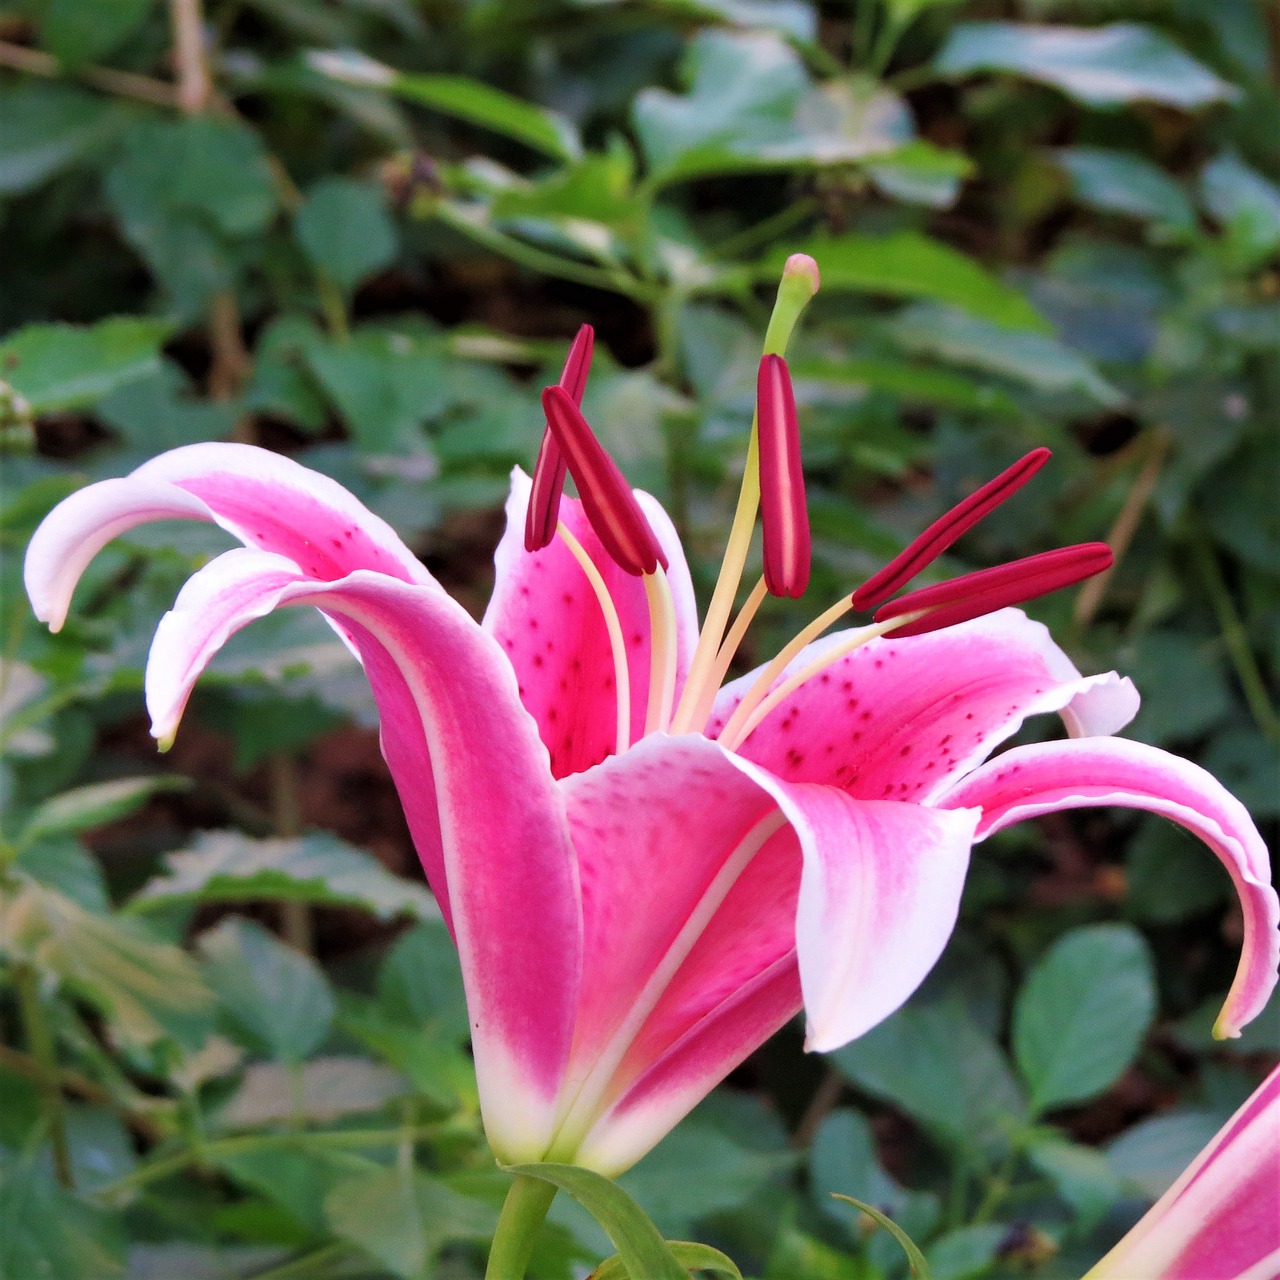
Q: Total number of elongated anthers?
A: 5